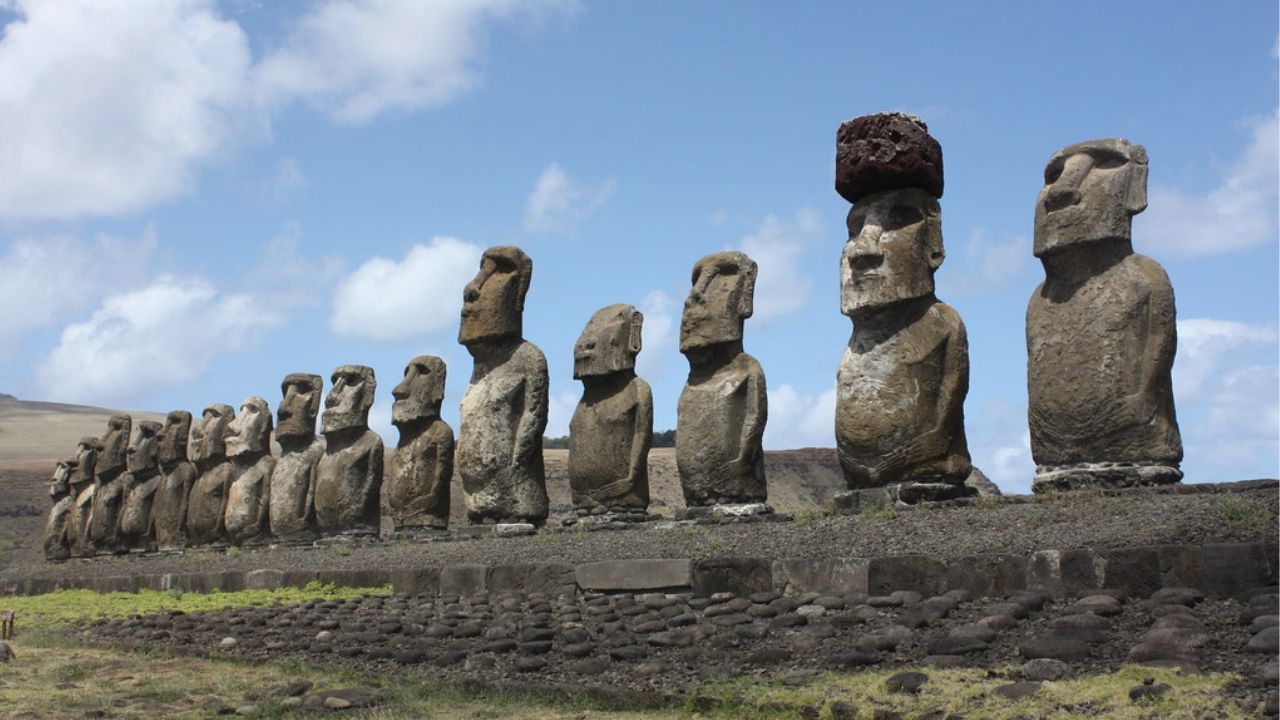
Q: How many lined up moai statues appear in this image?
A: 15